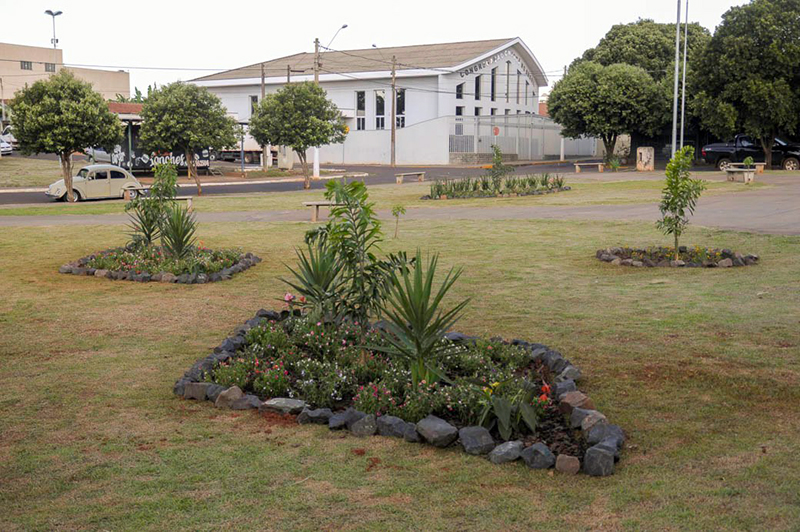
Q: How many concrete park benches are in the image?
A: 7